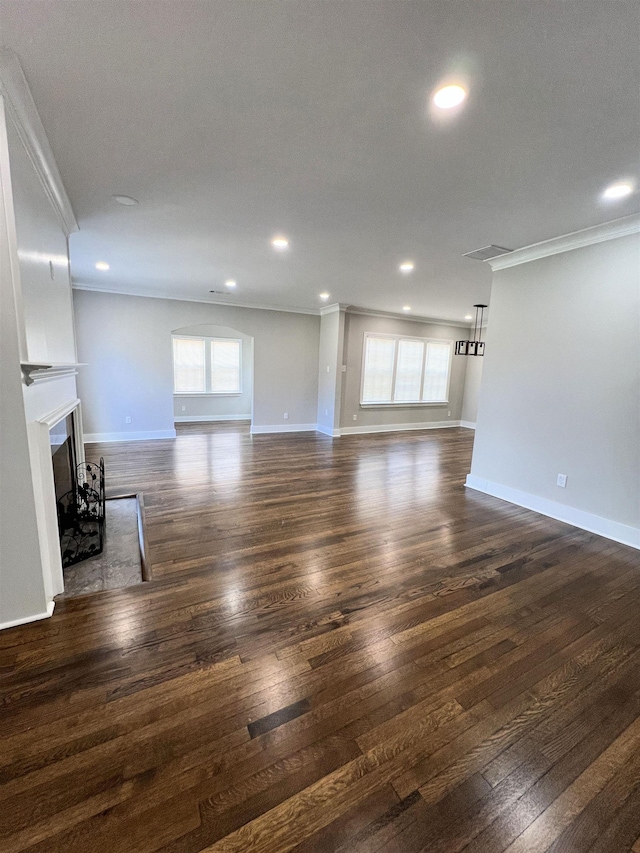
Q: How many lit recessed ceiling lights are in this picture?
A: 9